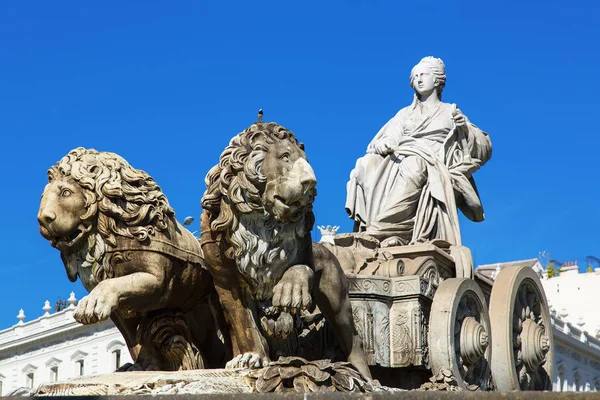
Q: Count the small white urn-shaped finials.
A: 3